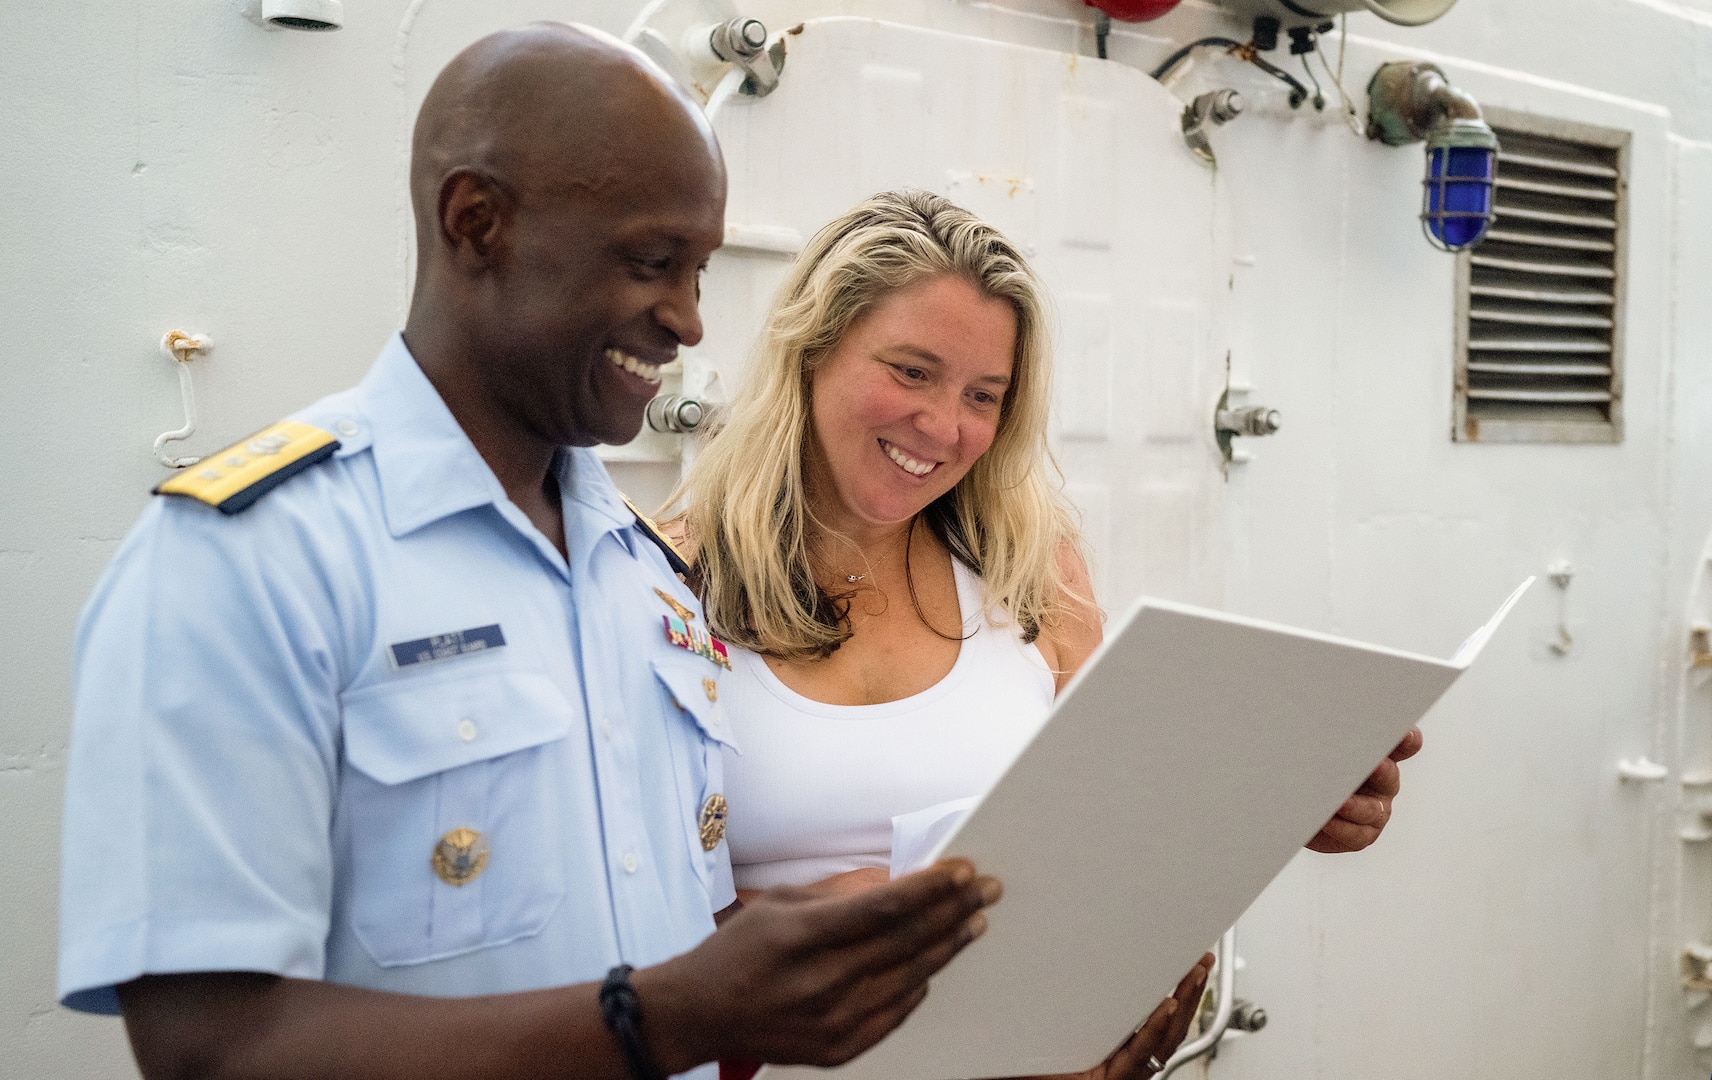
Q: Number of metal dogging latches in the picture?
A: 5